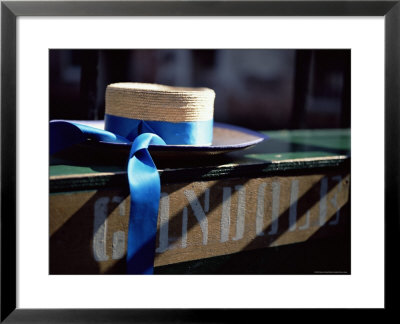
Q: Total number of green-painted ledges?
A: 1